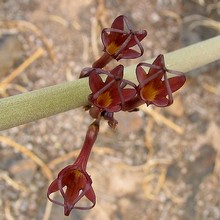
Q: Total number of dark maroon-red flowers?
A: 4